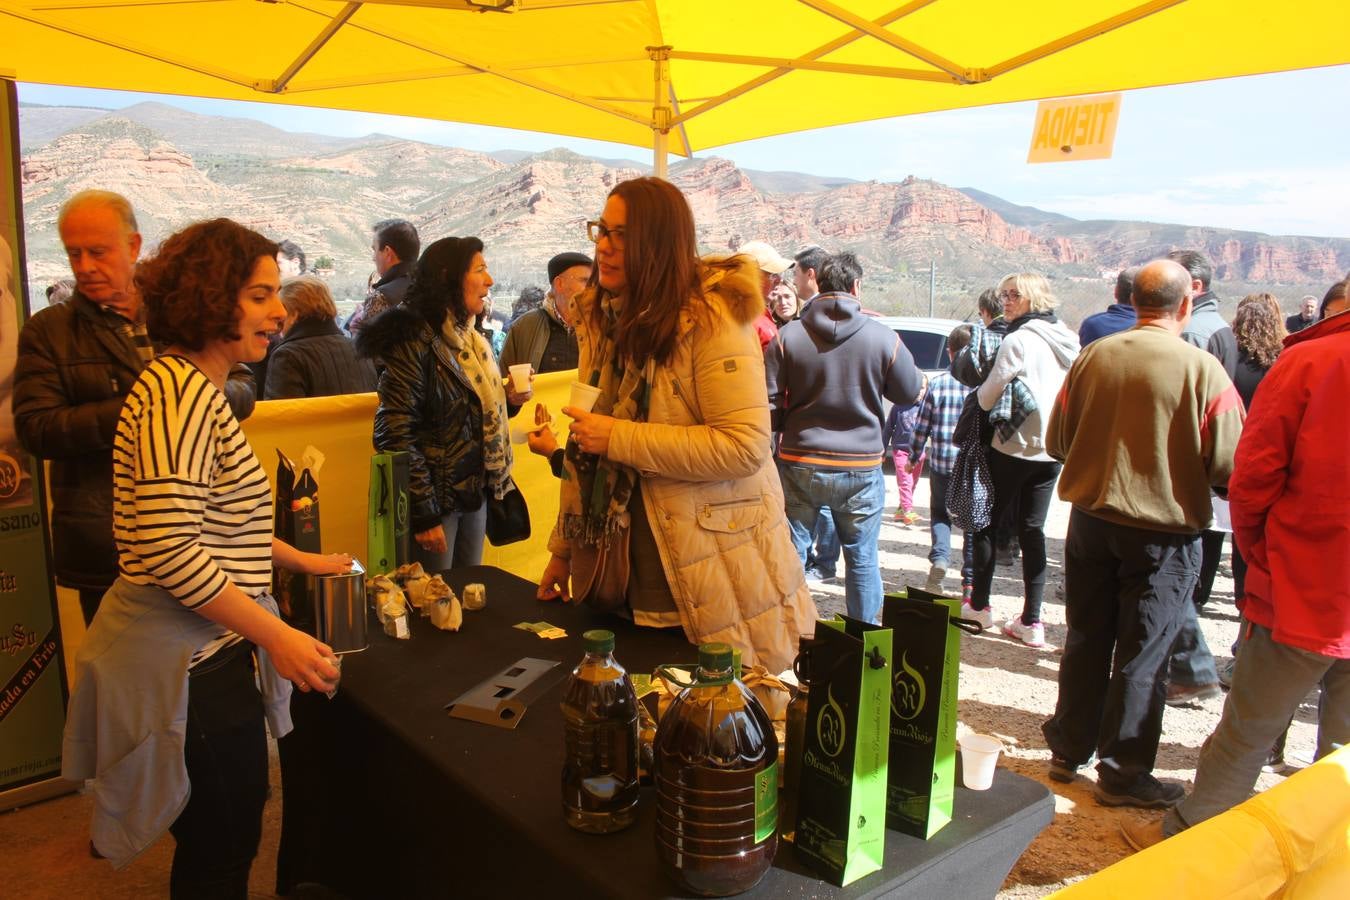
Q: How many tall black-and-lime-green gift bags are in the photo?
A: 3